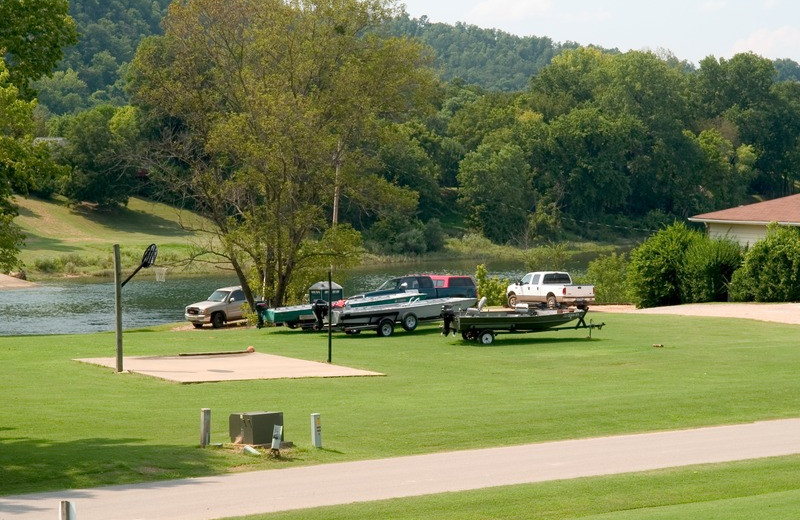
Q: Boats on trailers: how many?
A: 3